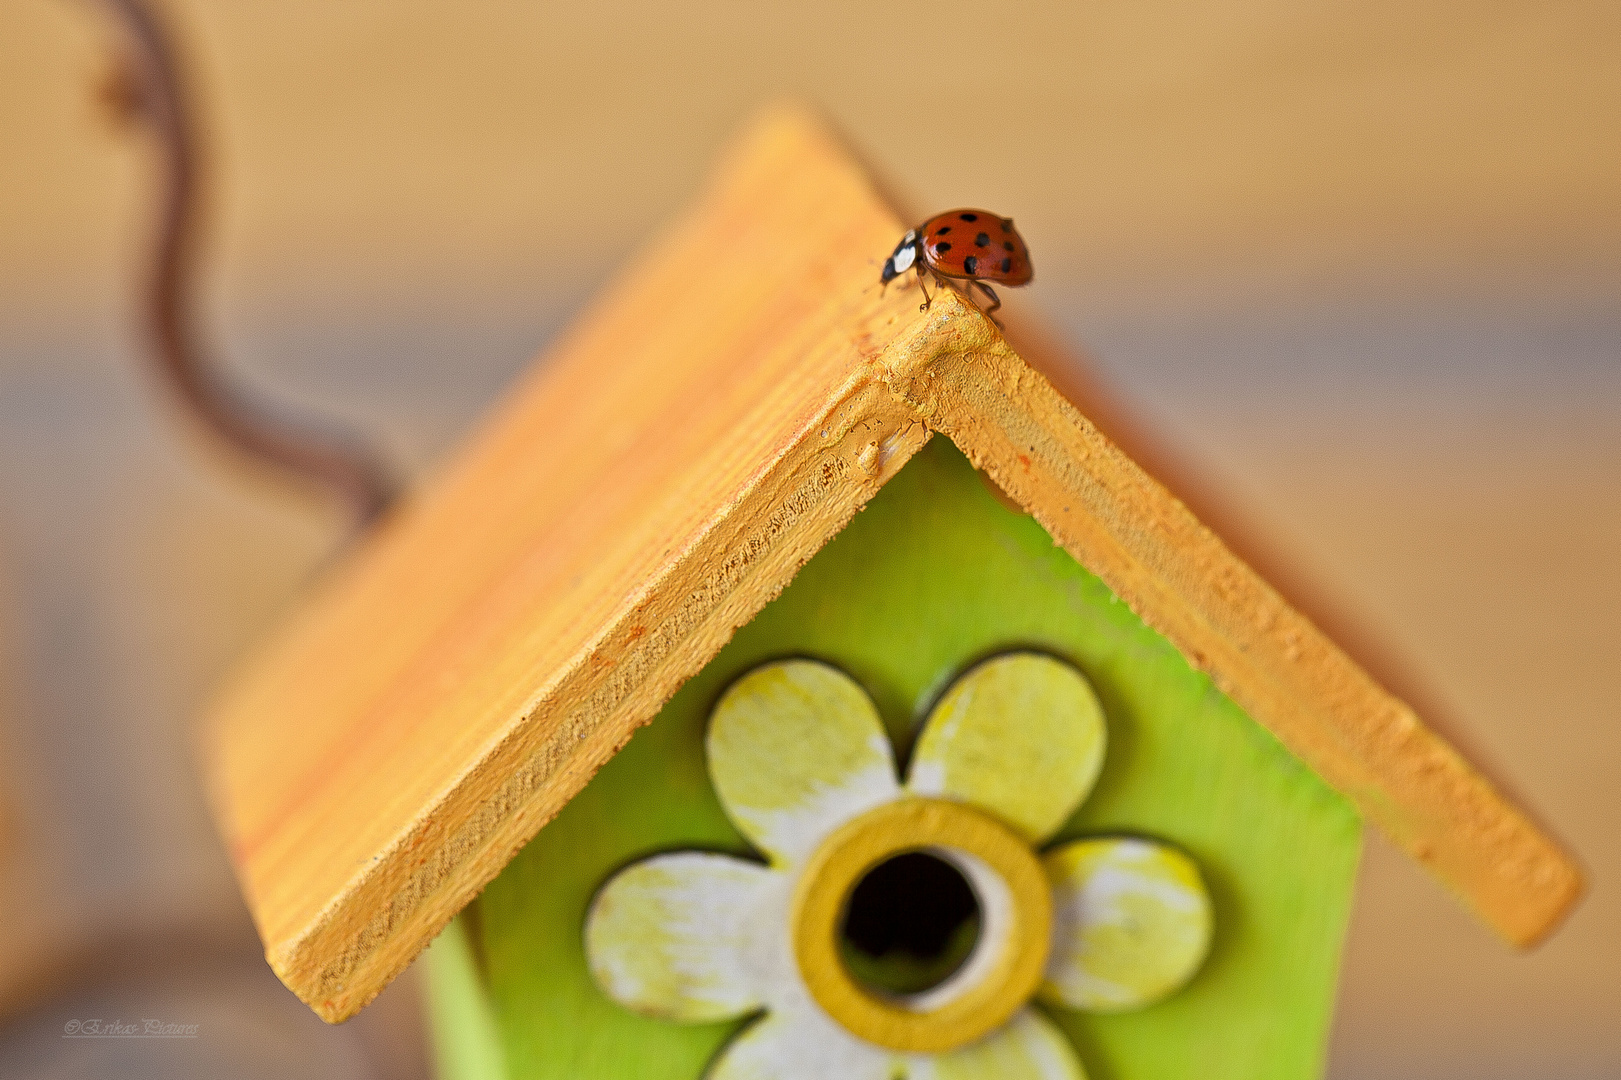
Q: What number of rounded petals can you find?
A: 6